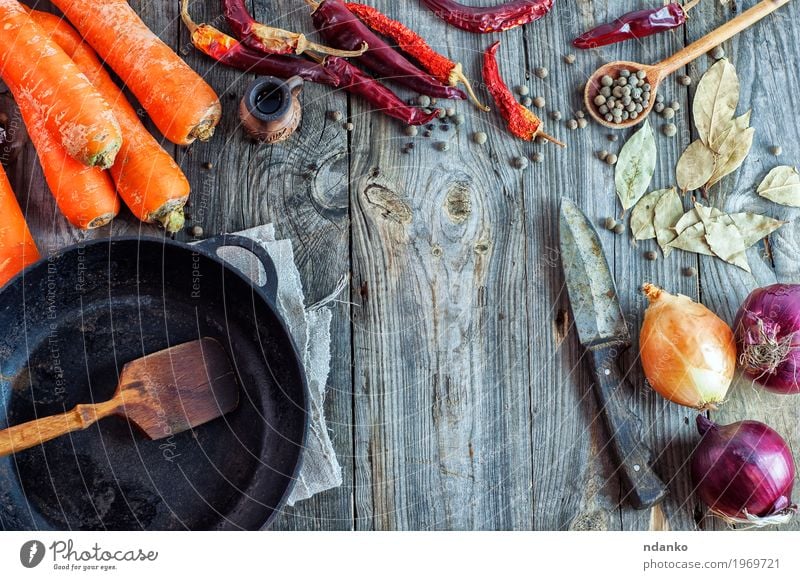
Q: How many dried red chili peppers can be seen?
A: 8